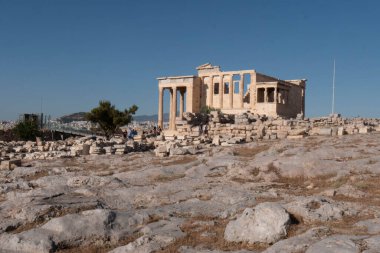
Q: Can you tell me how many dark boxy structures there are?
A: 1